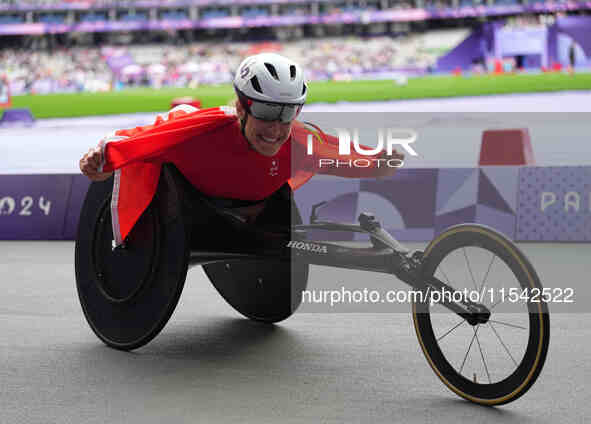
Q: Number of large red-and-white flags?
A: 1